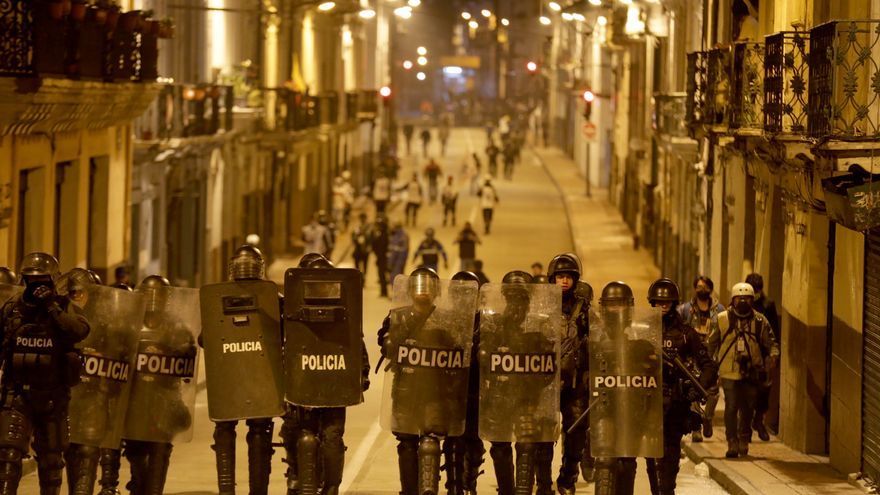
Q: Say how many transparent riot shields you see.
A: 5